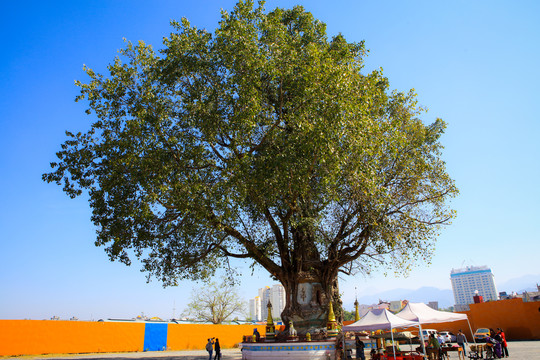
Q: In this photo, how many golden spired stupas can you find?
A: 3